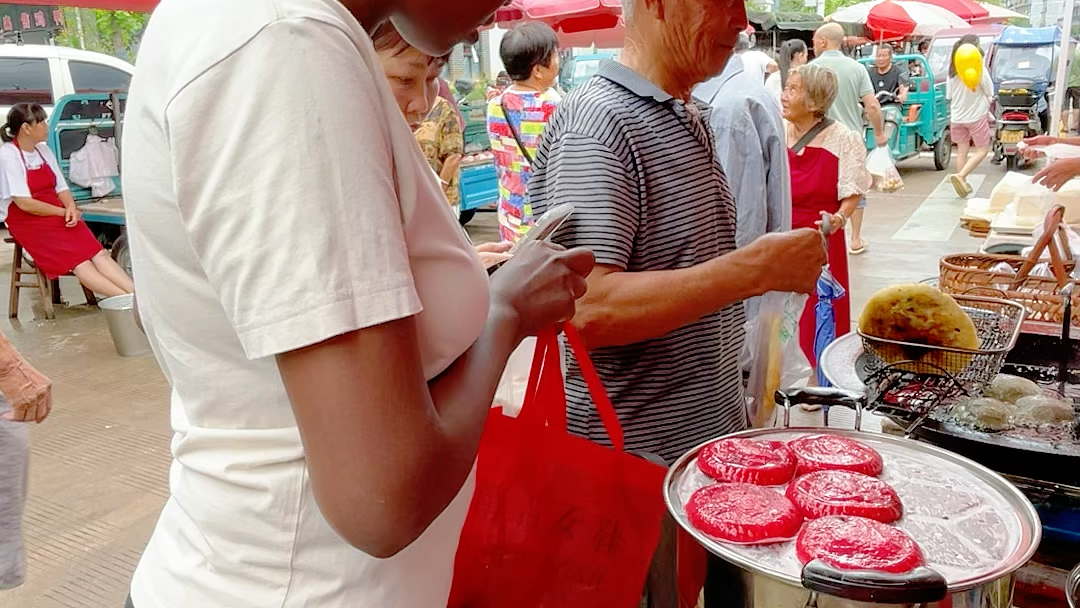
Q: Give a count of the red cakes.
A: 5